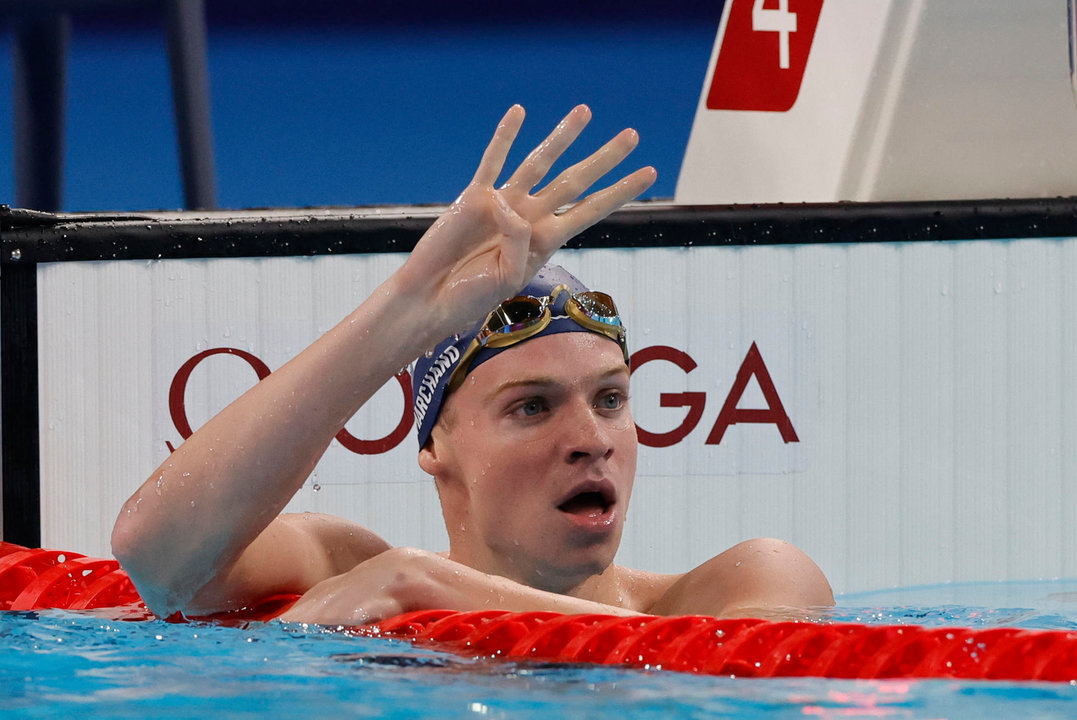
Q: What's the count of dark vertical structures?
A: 2